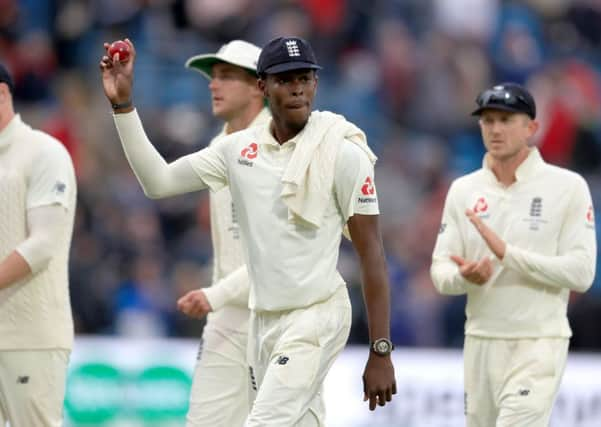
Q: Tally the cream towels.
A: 1